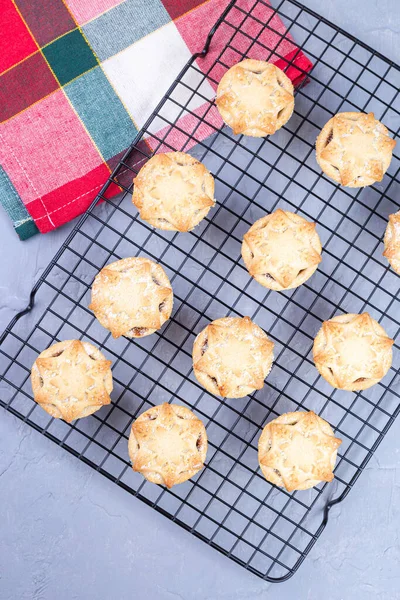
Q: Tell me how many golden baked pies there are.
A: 11